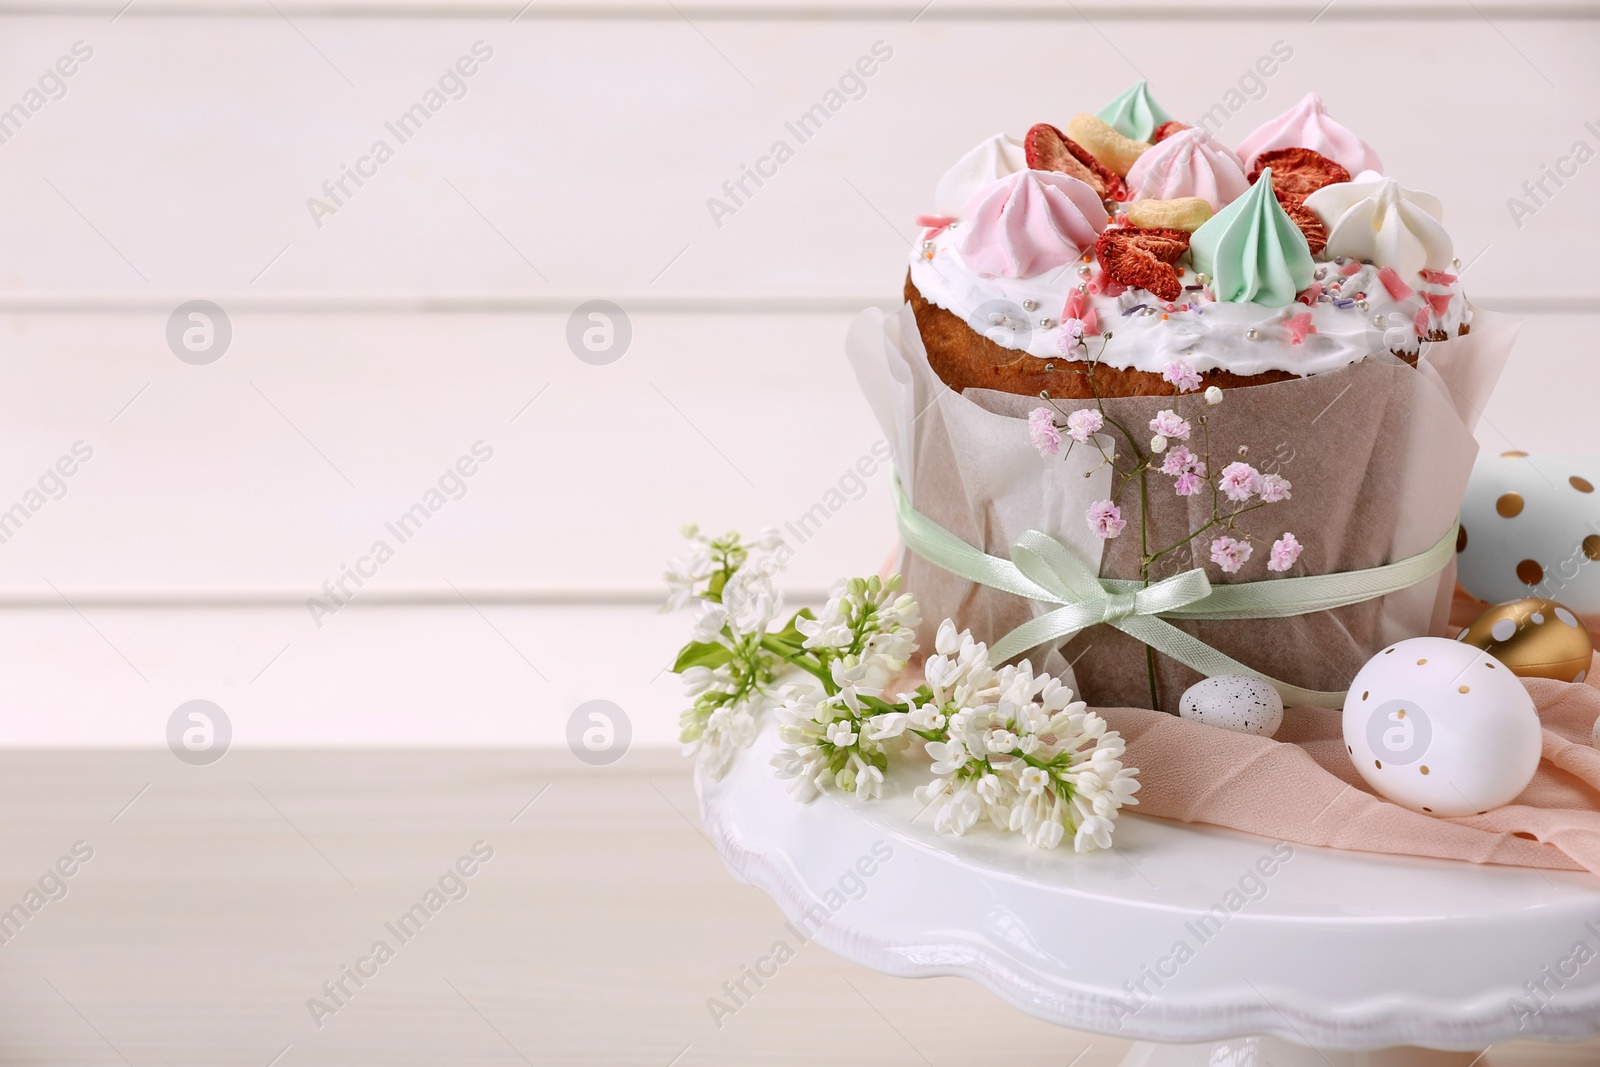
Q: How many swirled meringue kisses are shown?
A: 7